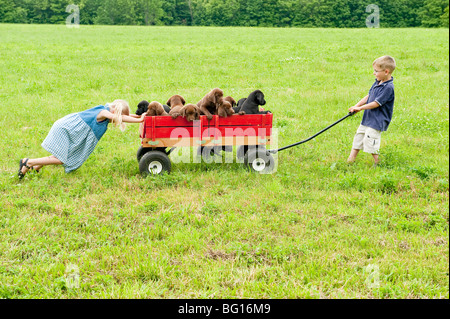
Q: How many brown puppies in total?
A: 6